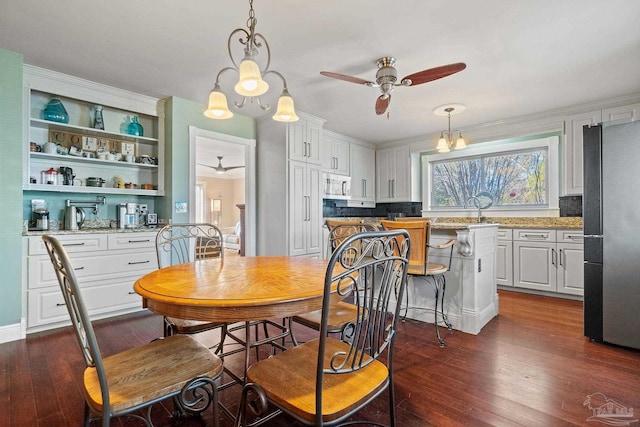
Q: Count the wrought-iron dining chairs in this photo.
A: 4